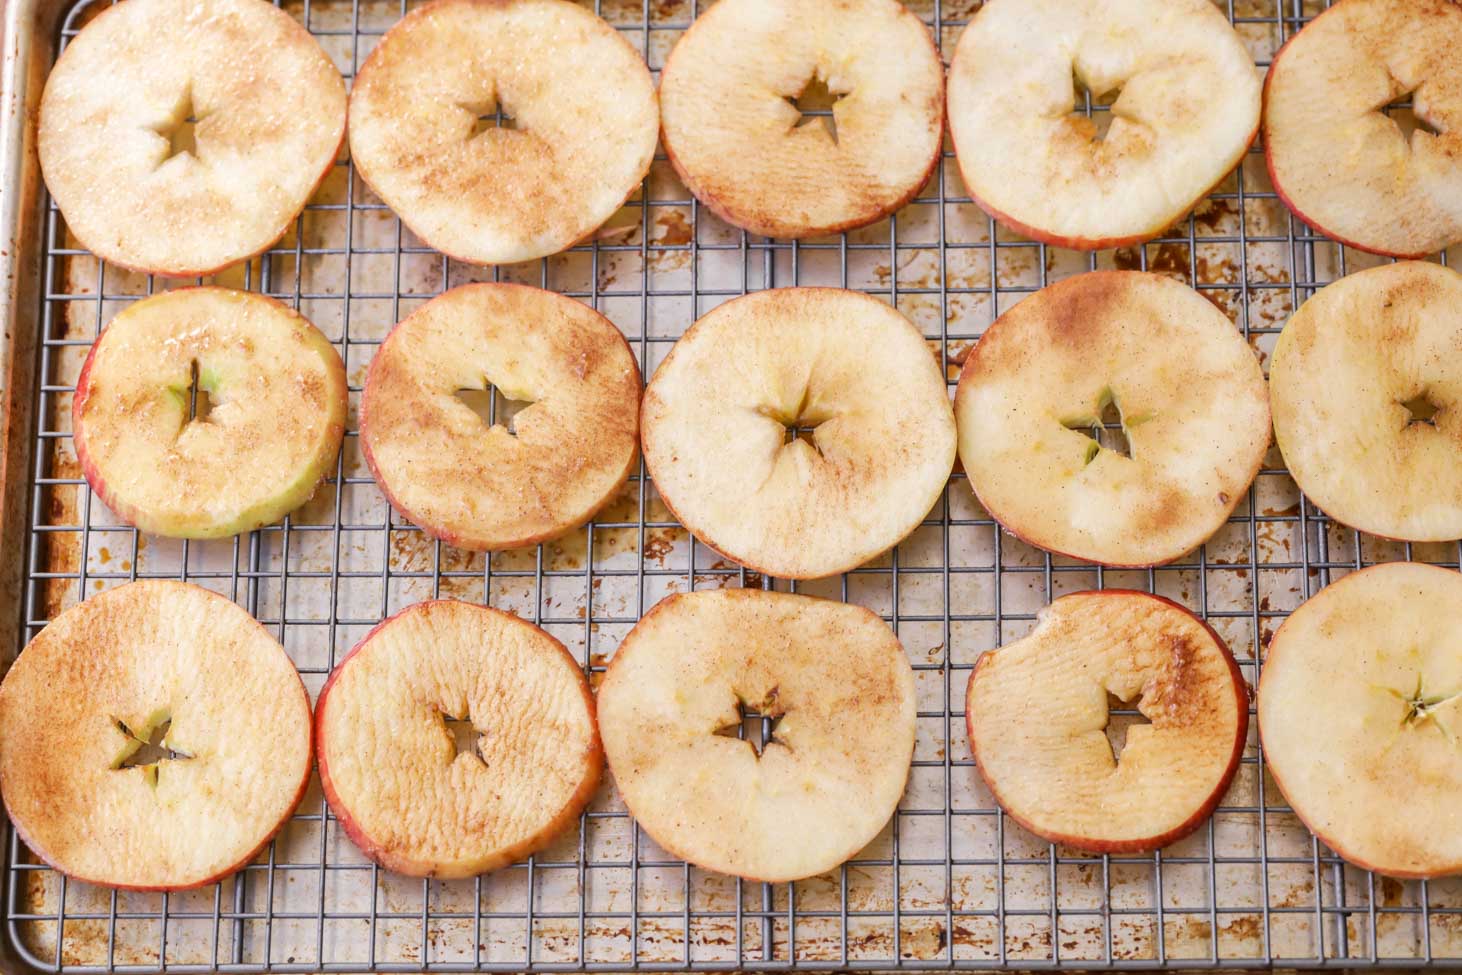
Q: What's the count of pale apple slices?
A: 15